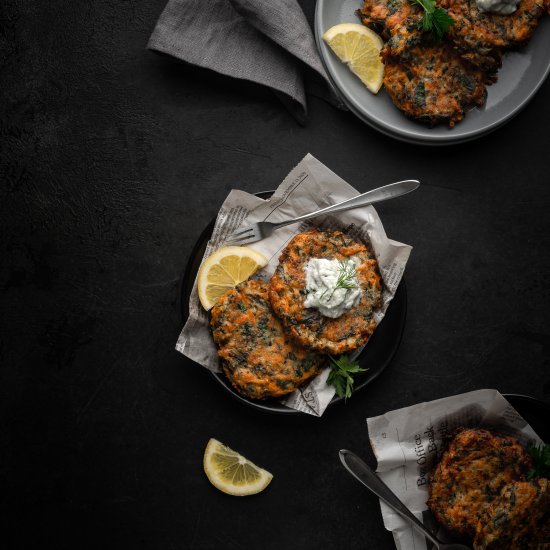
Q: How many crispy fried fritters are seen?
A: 7